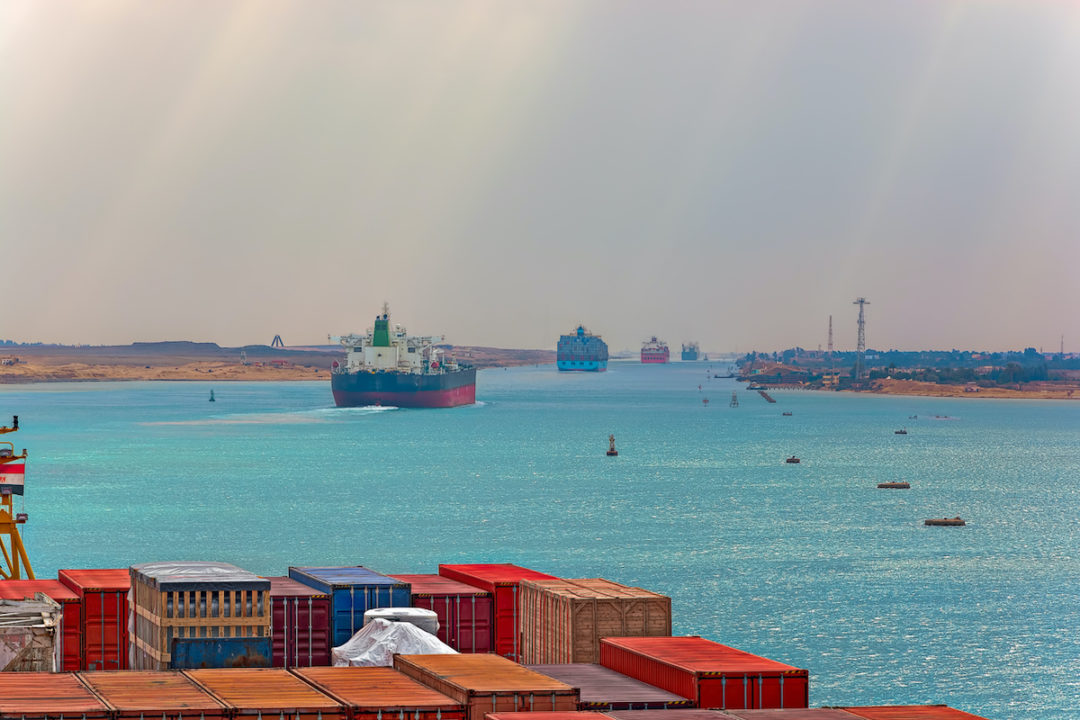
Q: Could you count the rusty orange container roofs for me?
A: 5